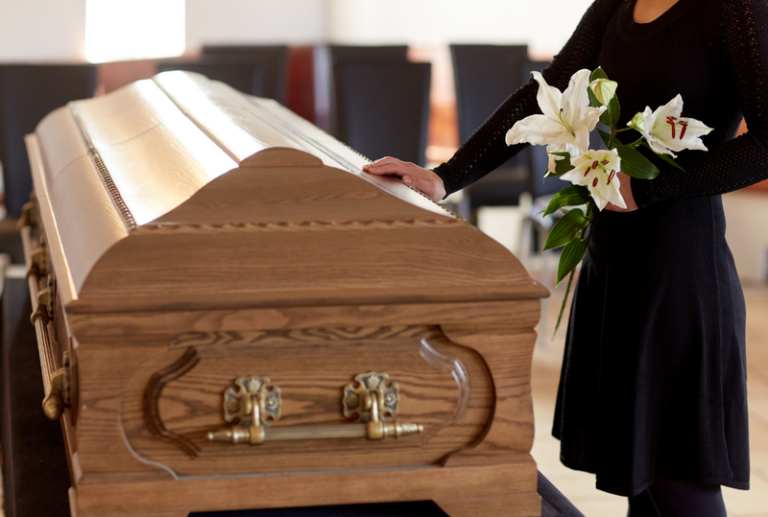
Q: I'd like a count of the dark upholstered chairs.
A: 7